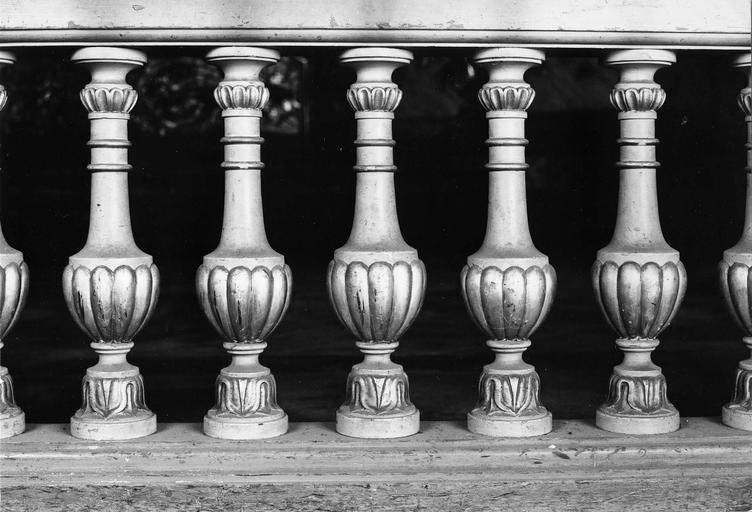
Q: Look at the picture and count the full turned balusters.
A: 5